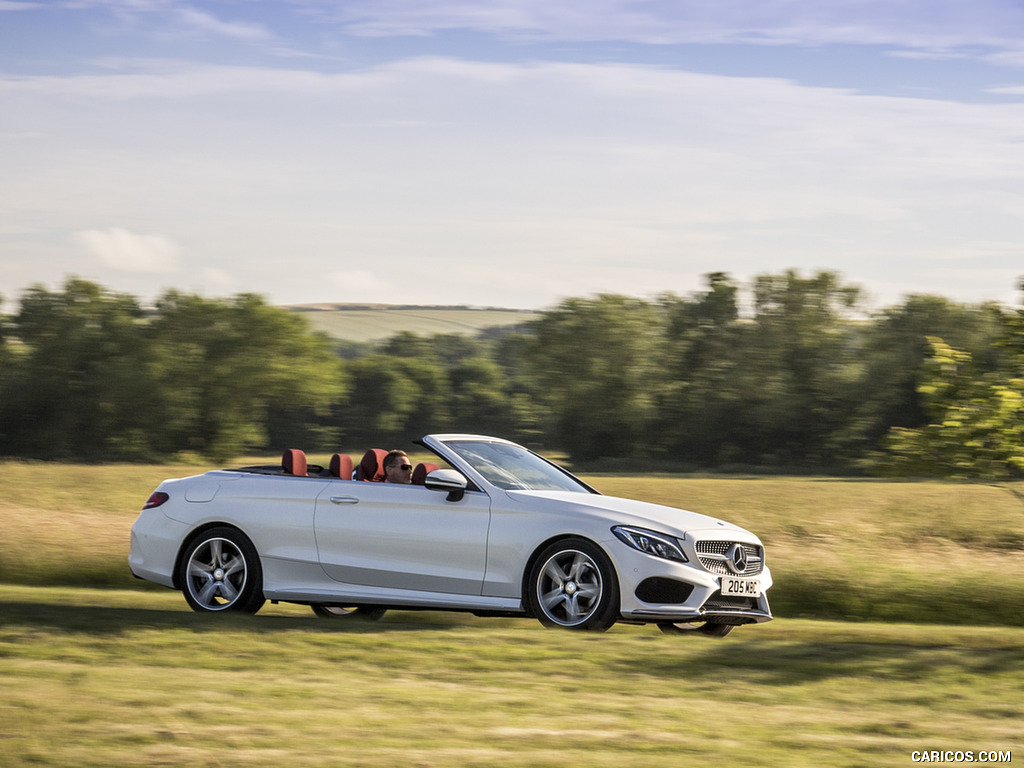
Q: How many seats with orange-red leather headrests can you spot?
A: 4